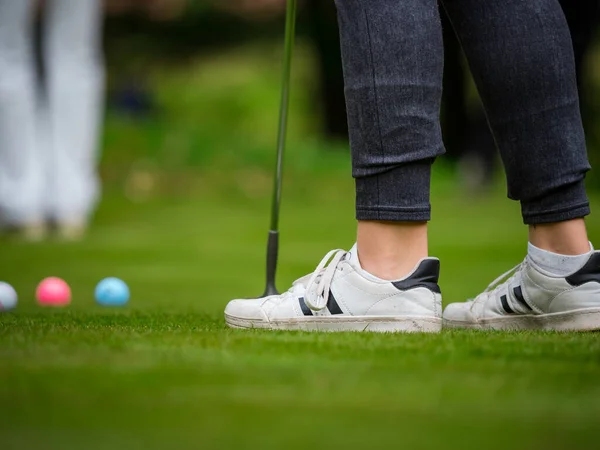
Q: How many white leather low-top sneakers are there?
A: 2